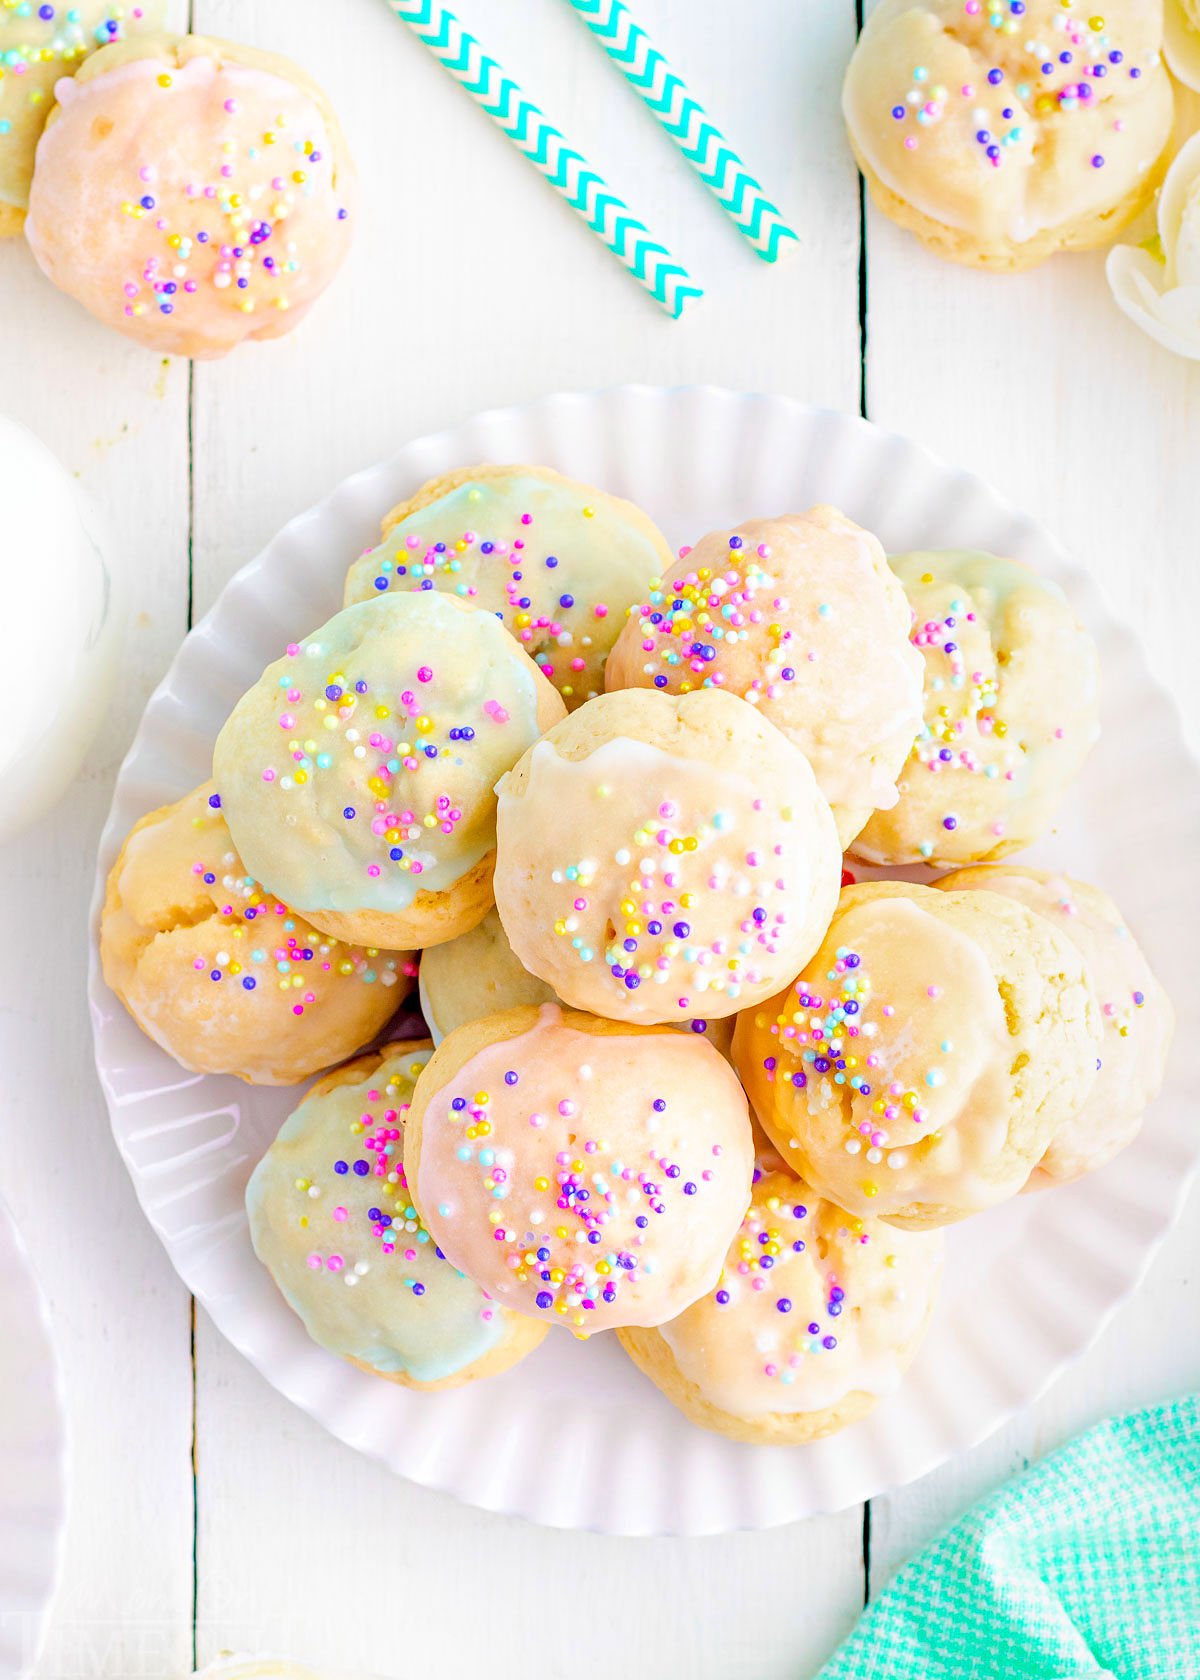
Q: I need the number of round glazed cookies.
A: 15